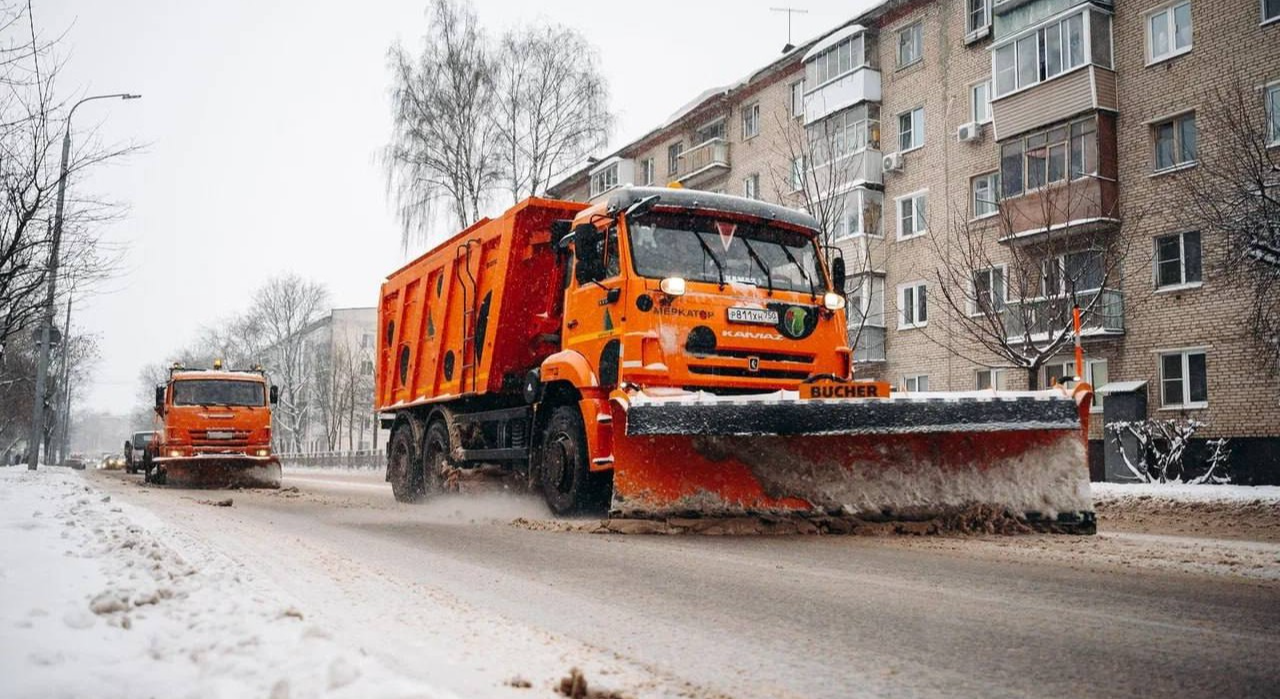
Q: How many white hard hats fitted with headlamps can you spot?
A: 0